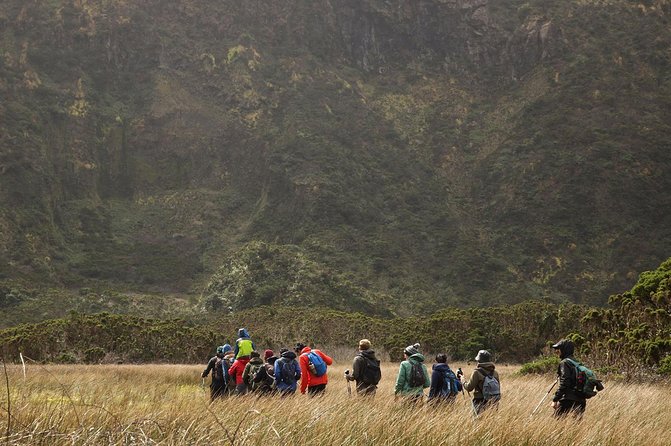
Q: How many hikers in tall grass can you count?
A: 13